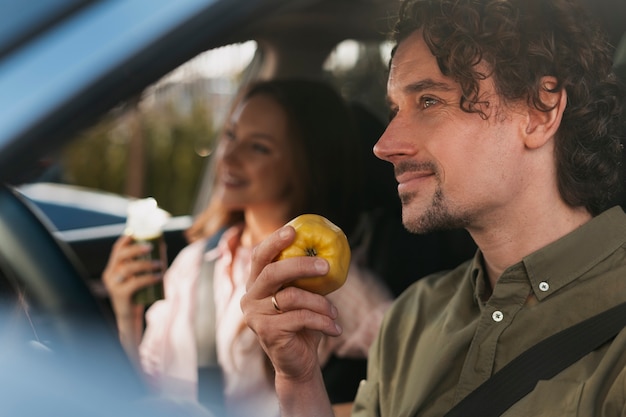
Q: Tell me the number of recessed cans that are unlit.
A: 0